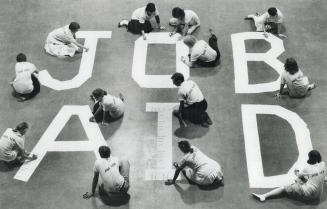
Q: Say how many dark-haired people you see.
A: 12